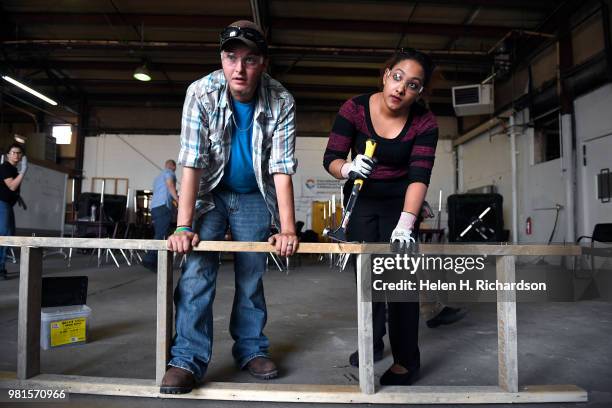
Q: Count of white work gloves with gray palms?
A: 2